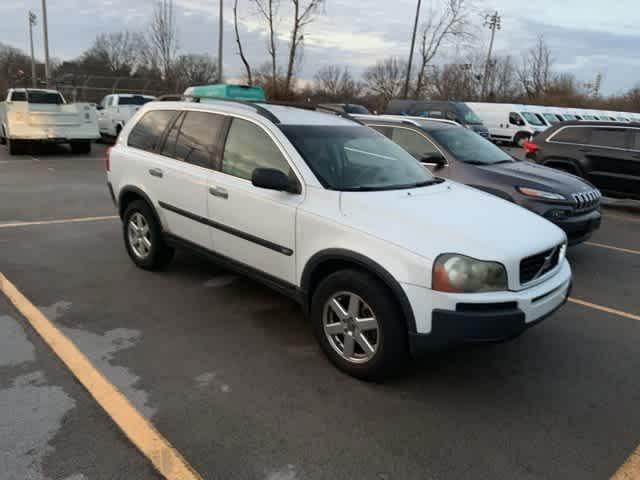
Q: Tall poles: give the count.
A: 5